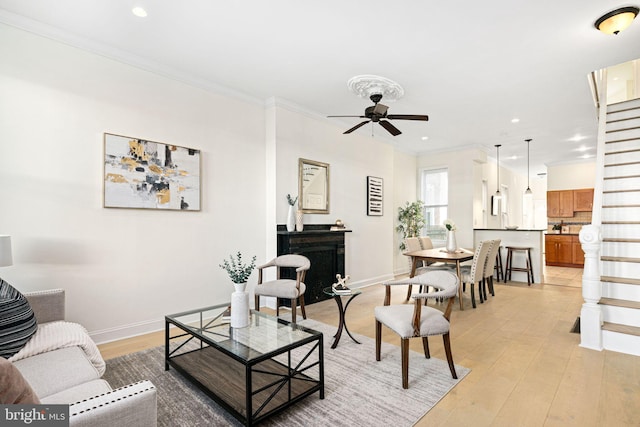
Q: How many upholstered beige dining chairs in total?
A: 4